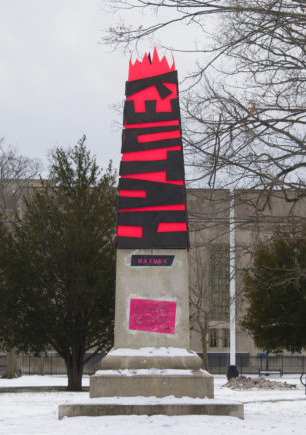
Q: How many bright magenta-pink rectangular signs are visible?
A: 1